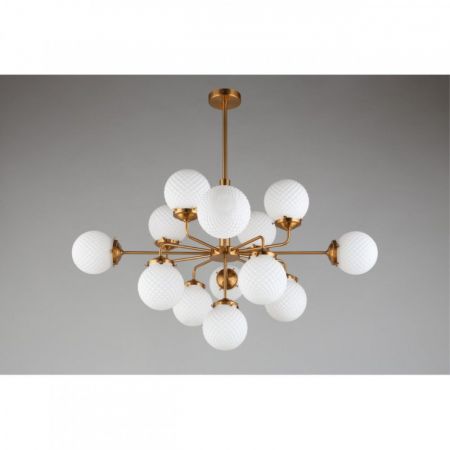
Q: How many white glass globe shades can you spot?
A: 13